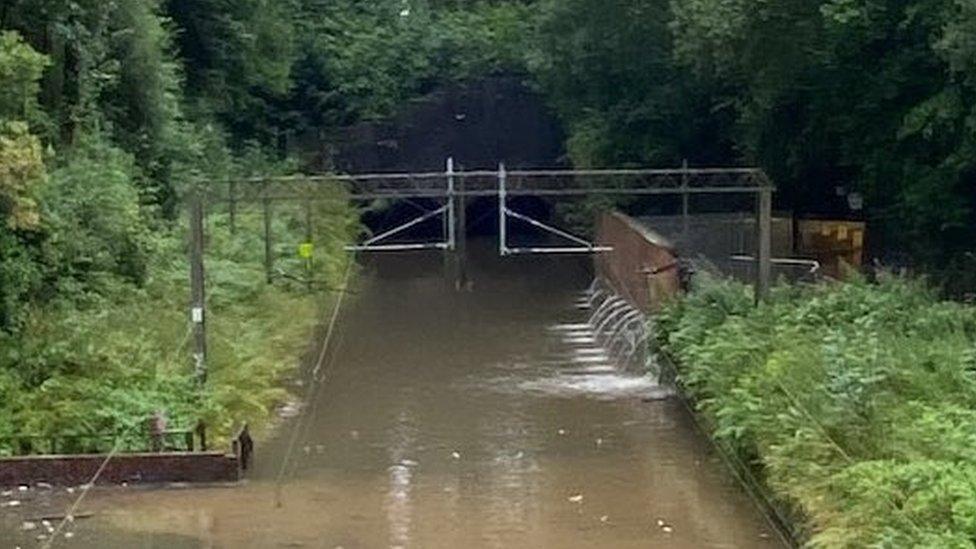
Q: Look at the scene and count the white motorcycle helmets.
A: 0